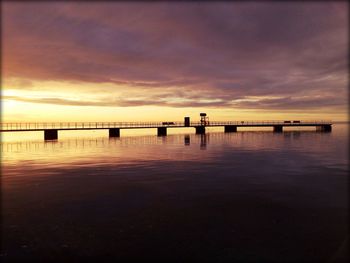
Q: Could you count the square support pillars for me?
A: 7